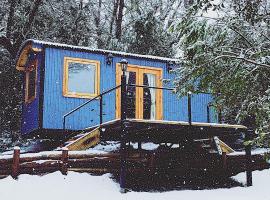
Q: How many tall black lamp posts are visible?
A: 1